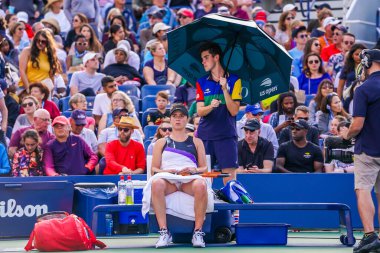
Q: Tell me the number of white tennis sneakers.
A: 2